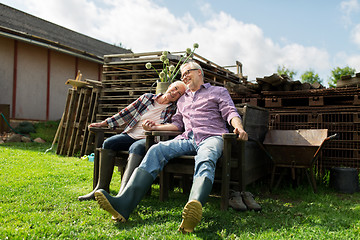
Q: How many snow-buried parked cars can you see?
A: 0